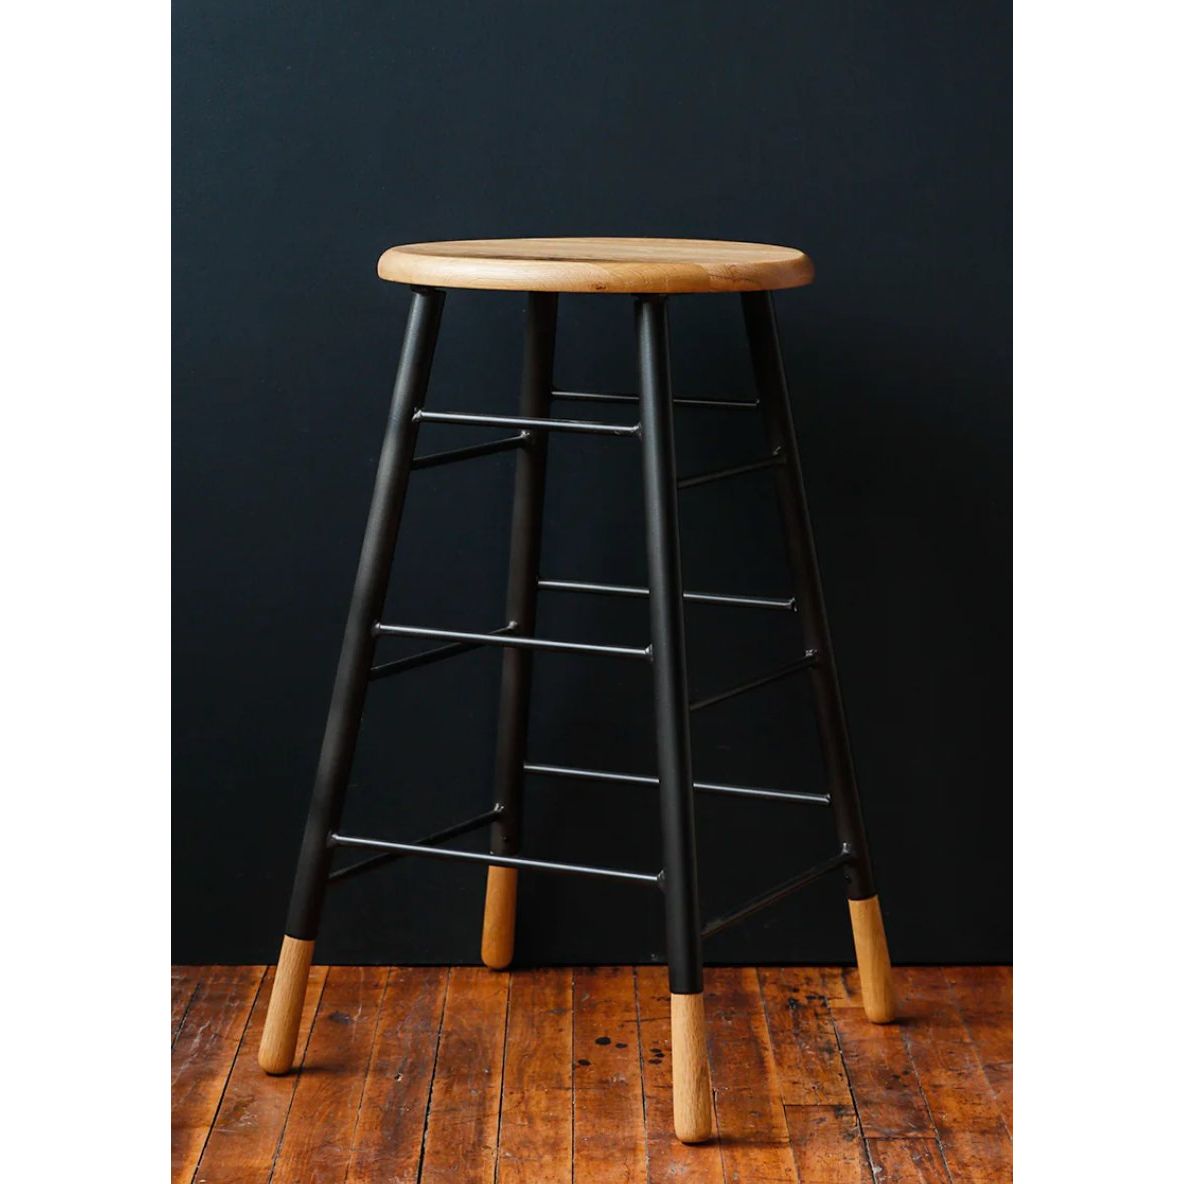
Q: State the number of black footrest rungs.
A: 12